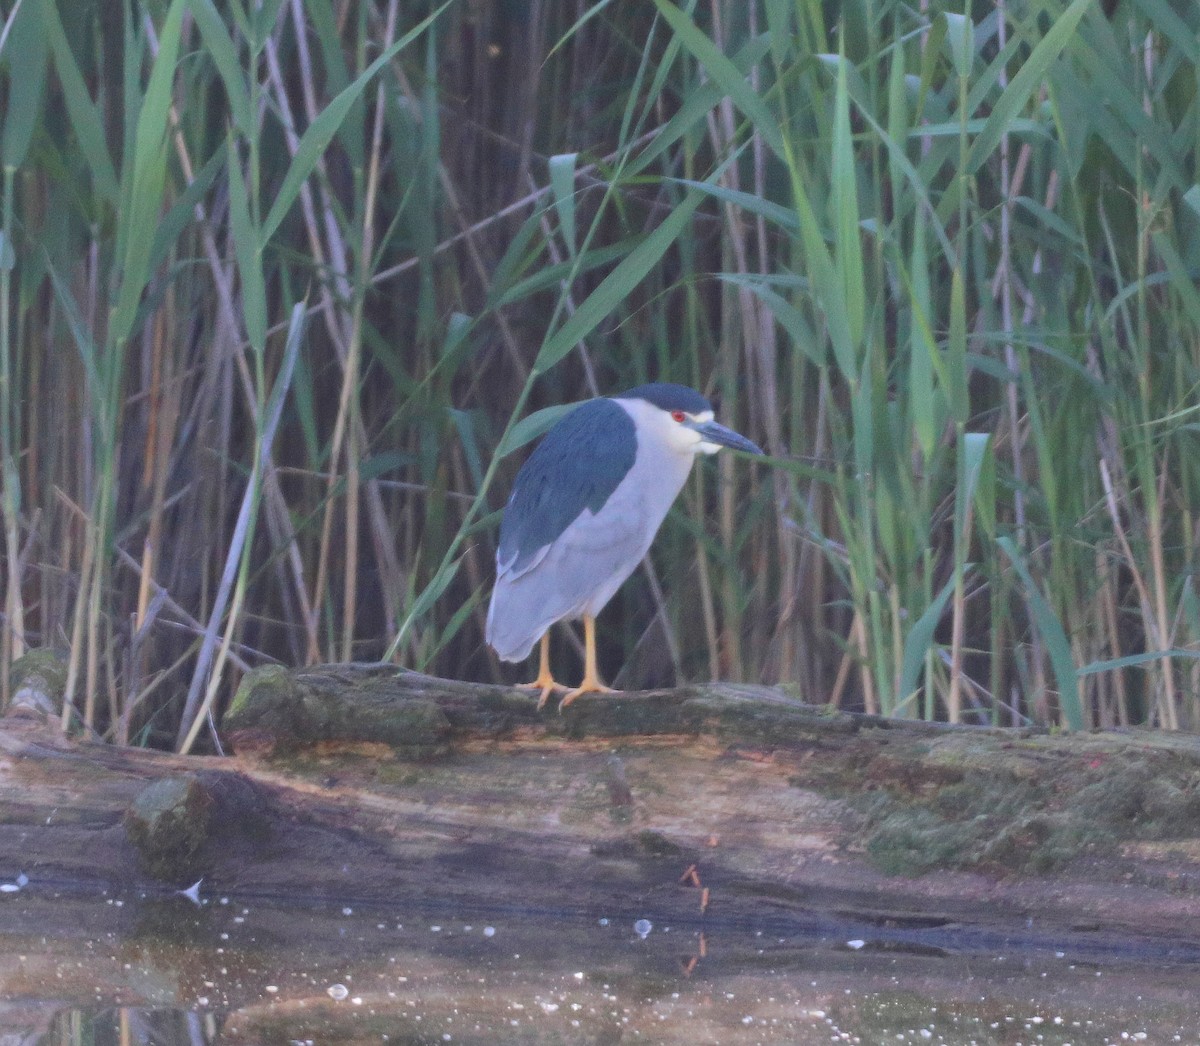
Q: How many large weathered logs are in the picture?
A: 1